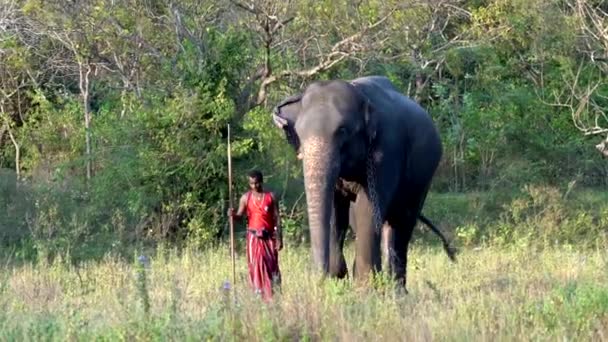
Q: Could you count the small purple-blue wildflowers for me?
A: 2